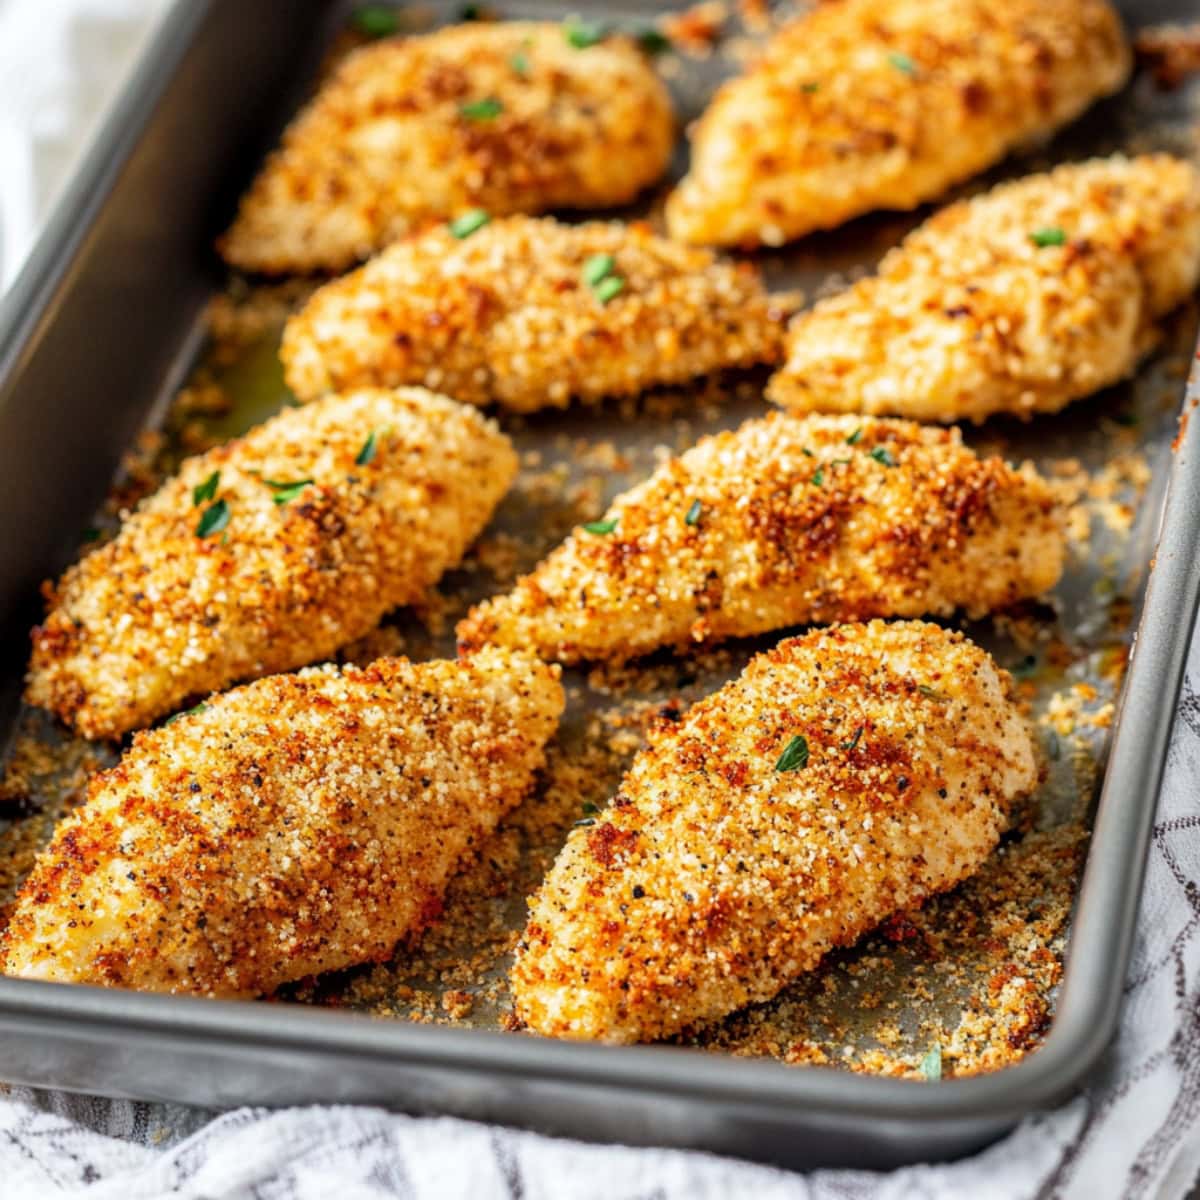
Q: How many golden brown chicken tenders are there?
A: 8